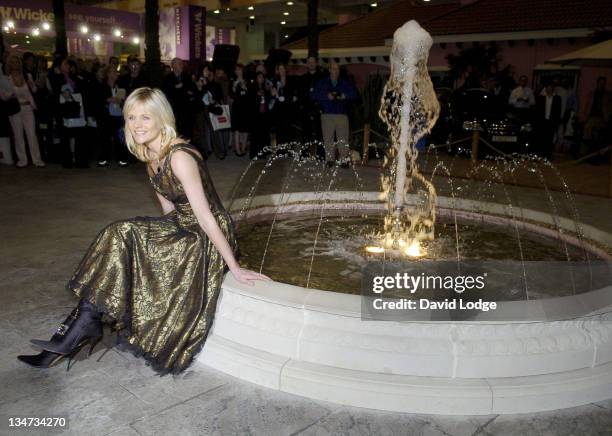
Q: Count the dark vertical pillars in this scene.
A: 3